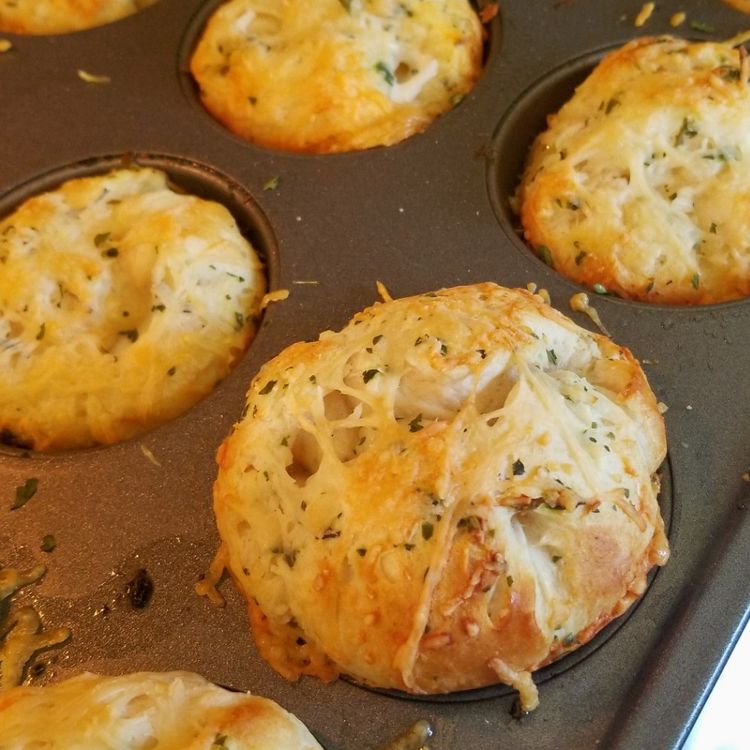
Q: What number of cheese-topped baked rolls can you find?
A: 6